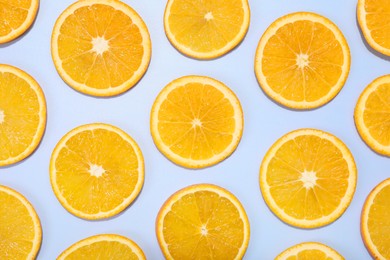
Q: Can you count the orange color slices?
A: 15